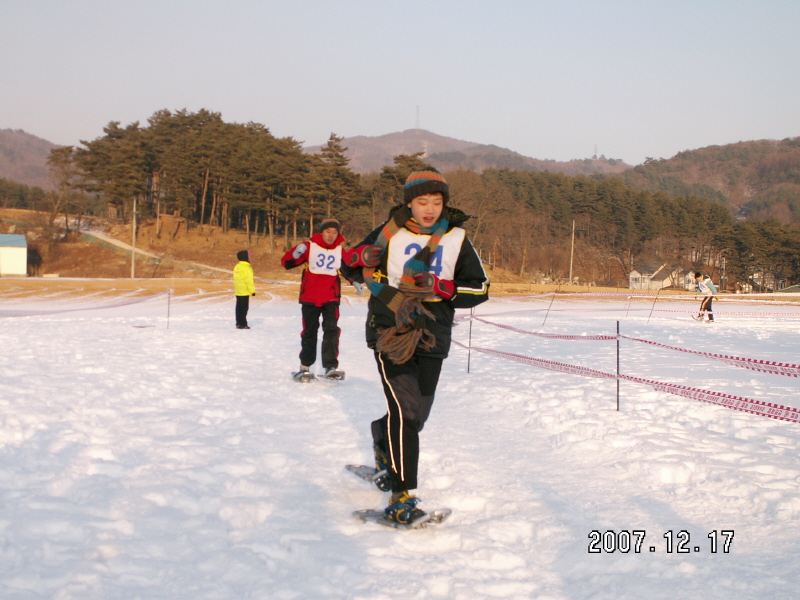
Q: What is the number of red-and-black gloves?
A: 2